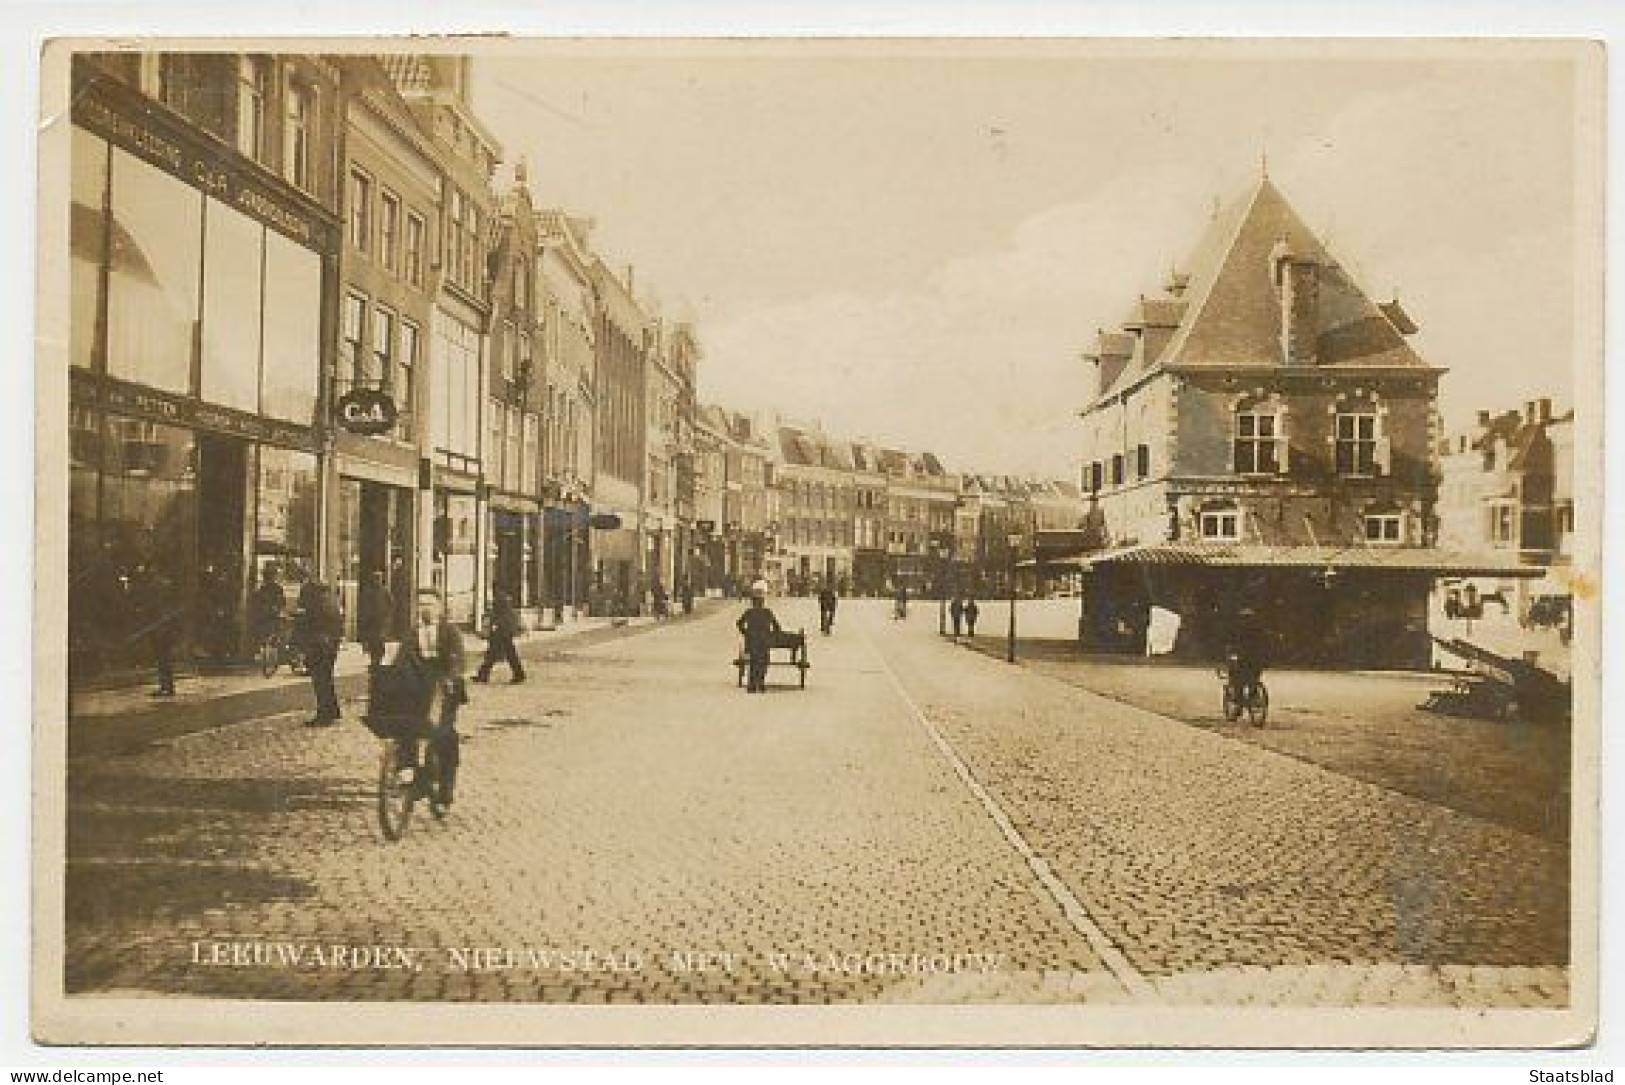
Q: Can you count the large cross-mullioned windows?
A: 2